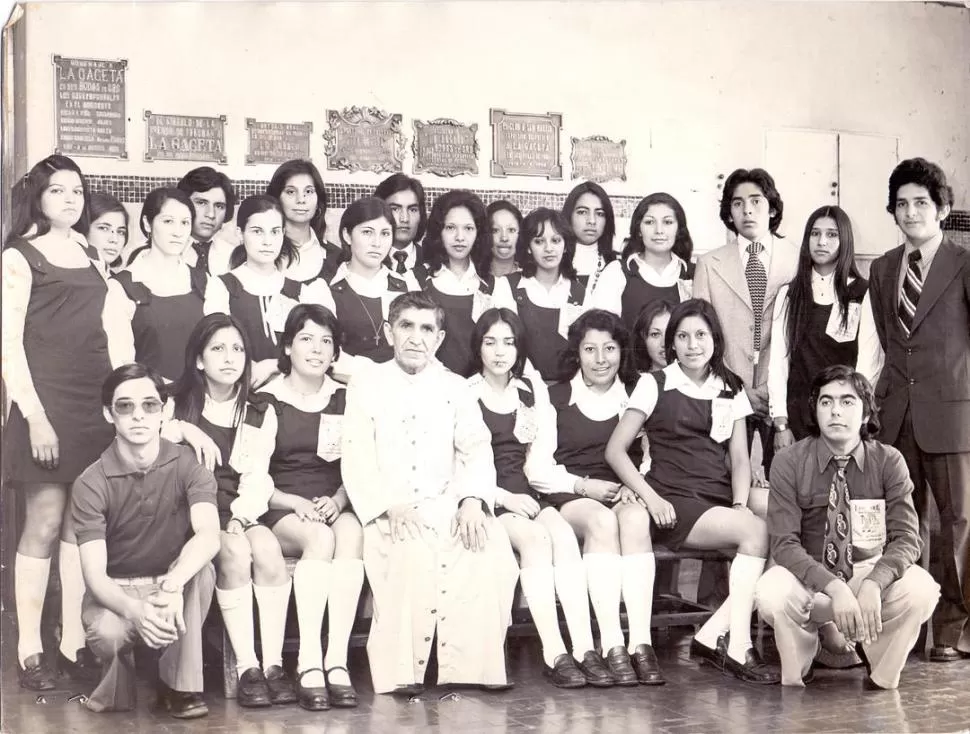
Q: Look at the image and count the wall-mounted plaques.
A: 7